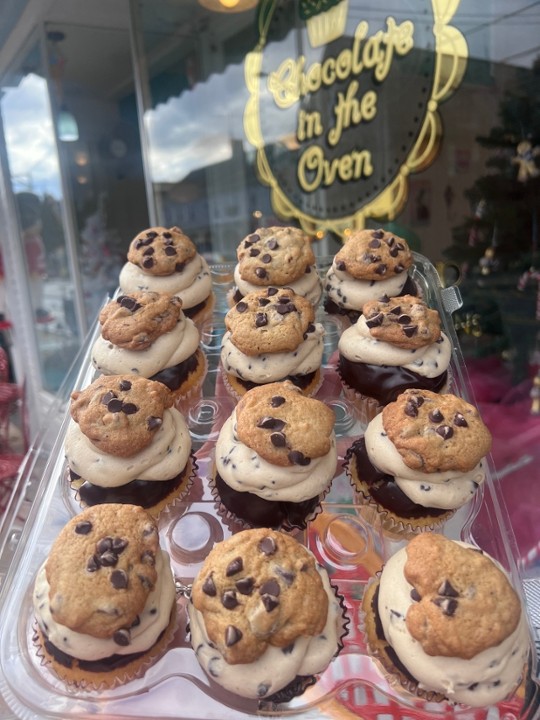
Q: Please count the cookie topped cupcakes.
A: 12